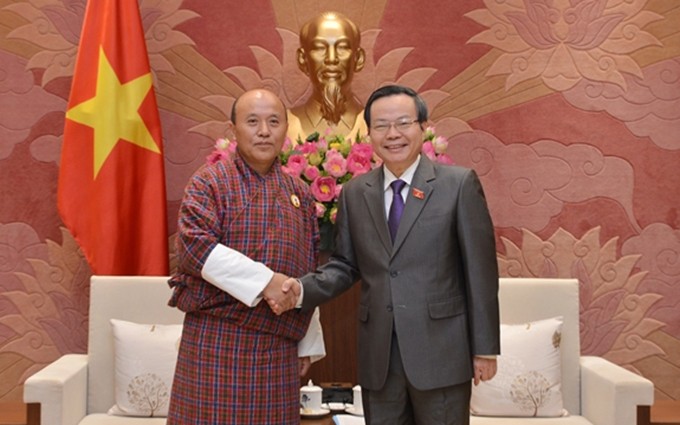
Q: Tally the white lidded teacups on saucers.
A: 2